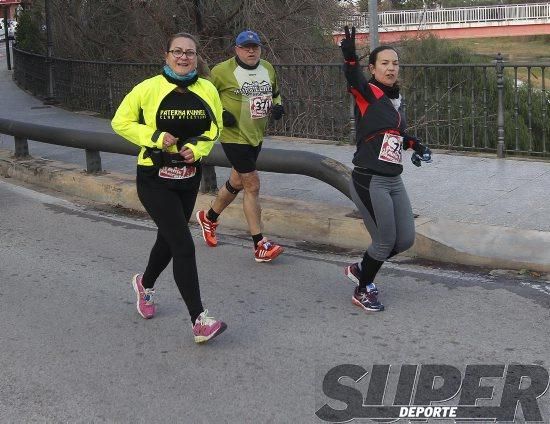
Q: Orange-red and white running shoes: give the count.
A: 2